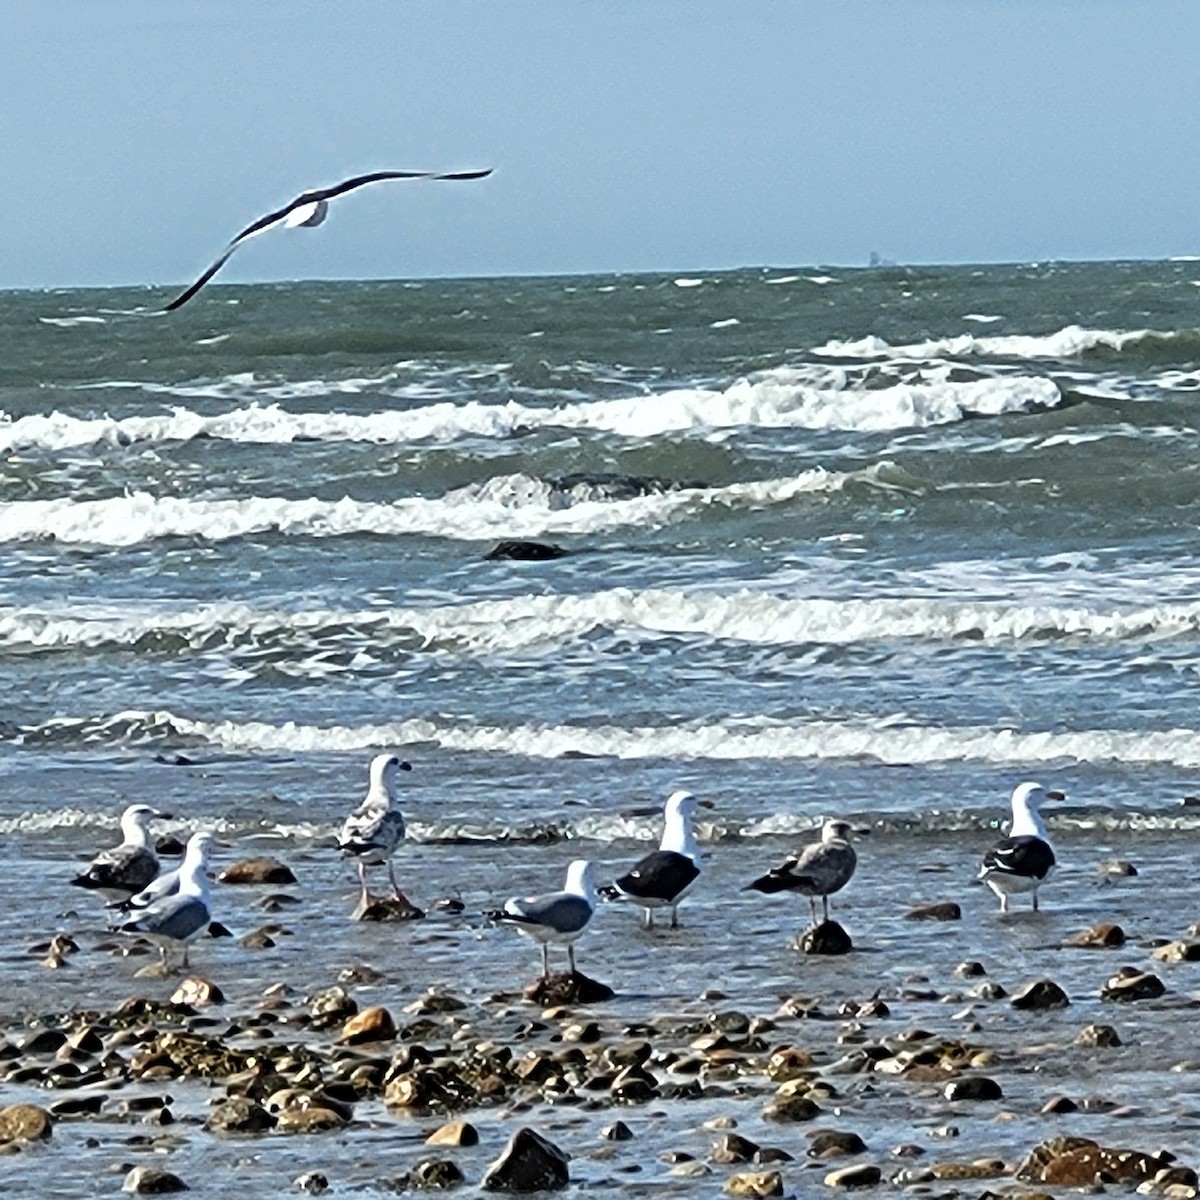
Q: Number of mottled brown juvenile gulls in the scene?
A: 3